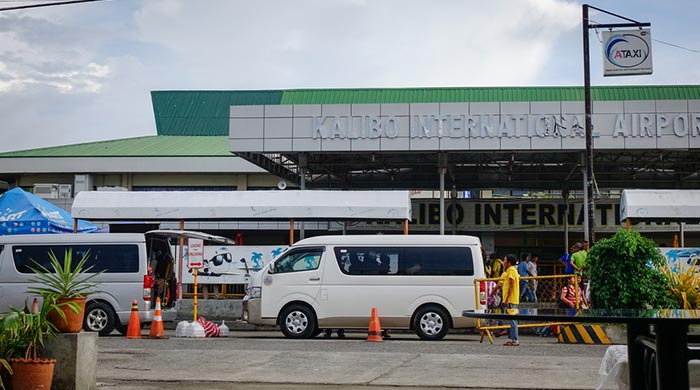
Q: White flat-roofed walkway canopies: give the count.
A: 2